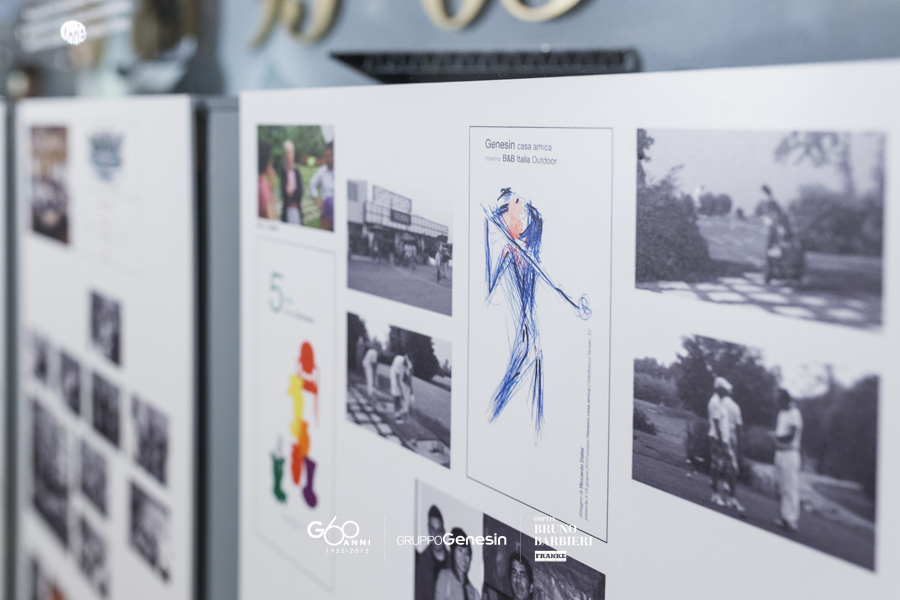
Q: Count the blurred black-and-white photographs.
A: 9